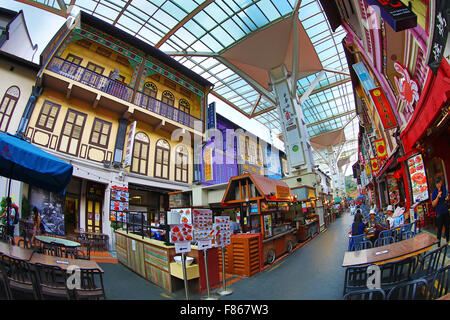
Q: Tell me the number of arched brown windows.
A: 7